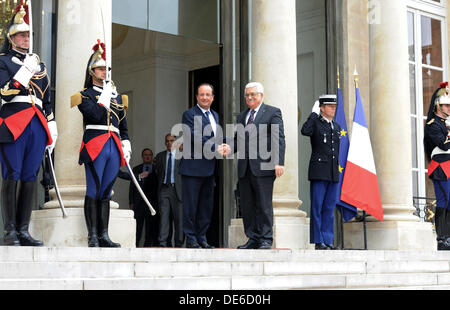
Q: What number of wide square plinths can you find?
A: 3